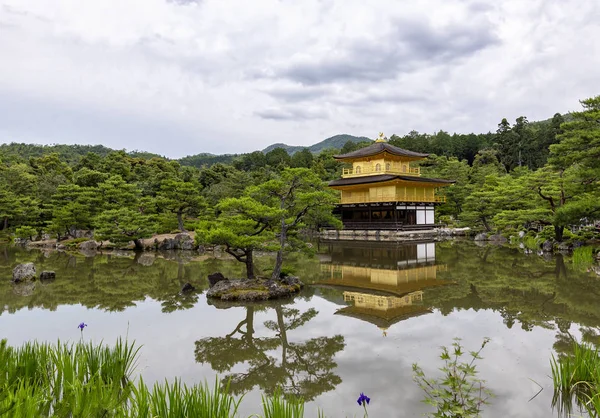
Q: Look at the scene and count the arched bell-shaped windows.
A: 4